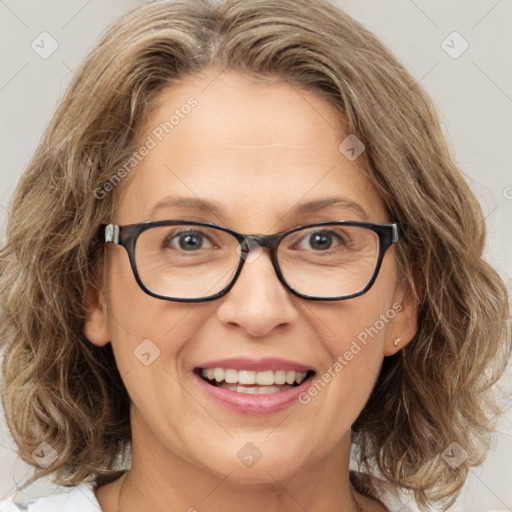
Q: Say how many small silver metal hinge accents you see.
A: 2